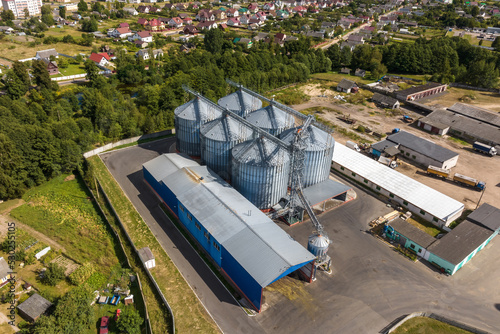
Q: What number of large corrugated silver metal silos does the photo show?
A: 6